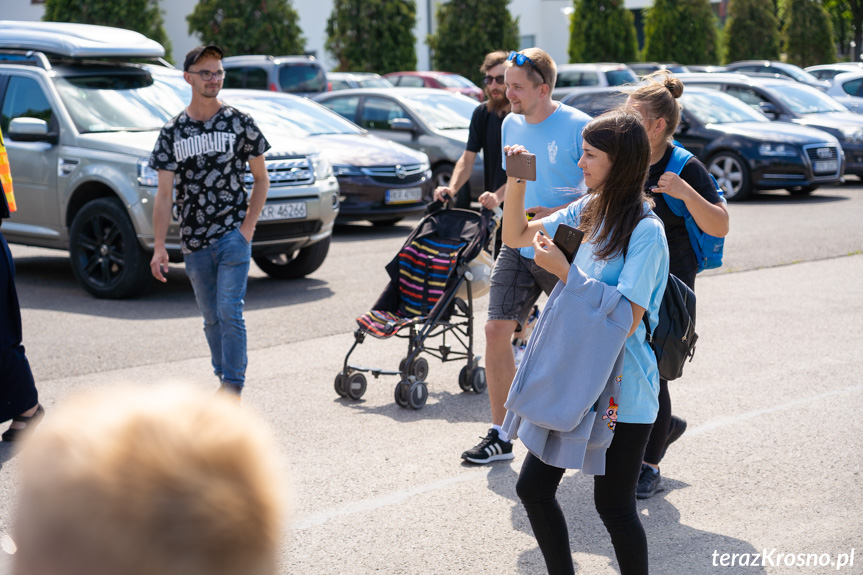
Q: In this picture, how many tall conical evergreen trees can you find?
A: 8